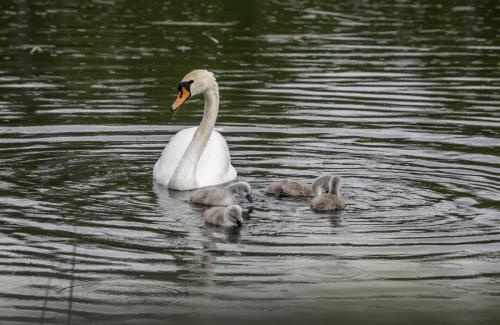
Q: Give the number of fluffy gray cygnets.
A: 4